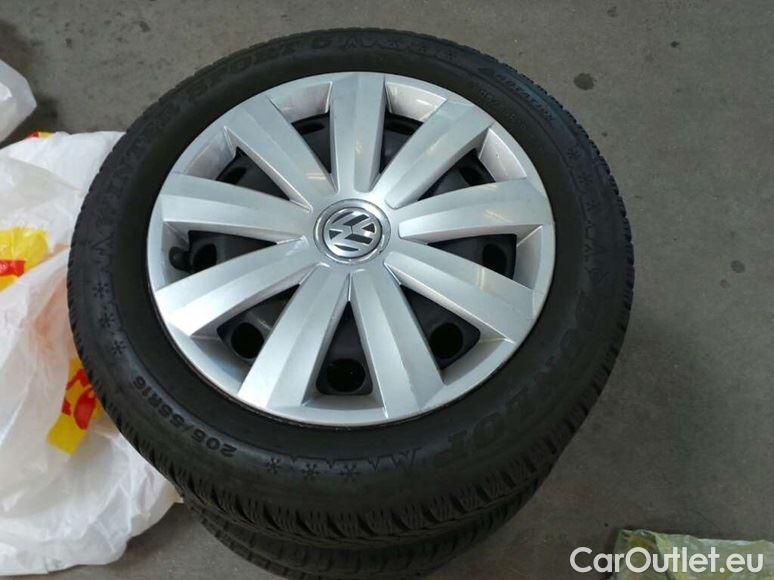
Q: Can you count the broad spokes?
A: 9